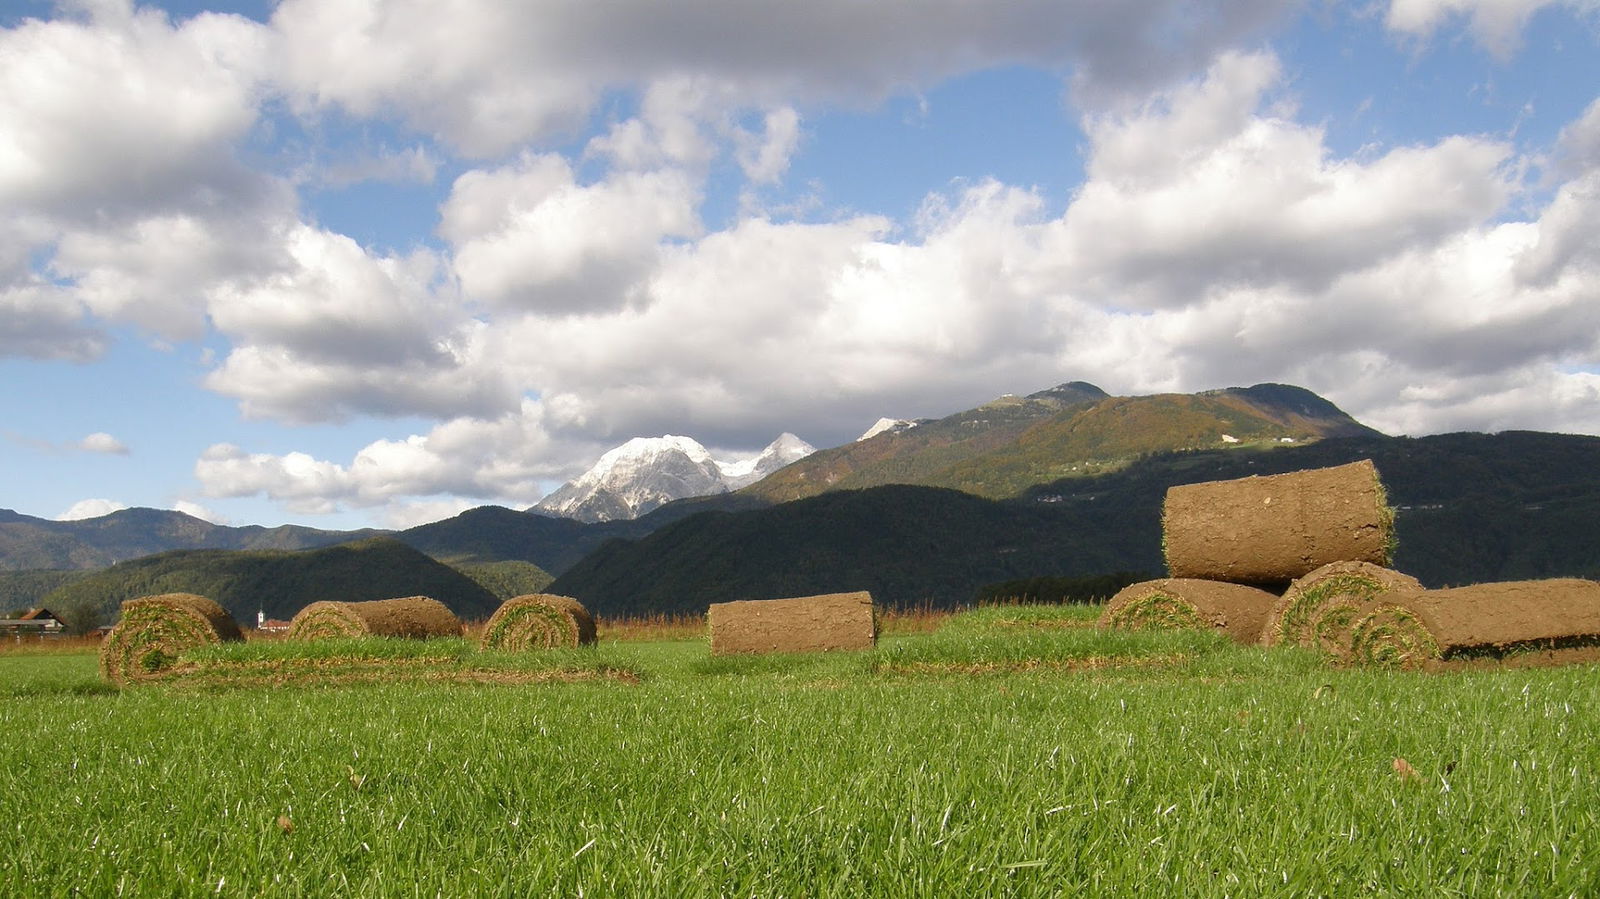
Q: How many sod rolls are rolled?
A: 8